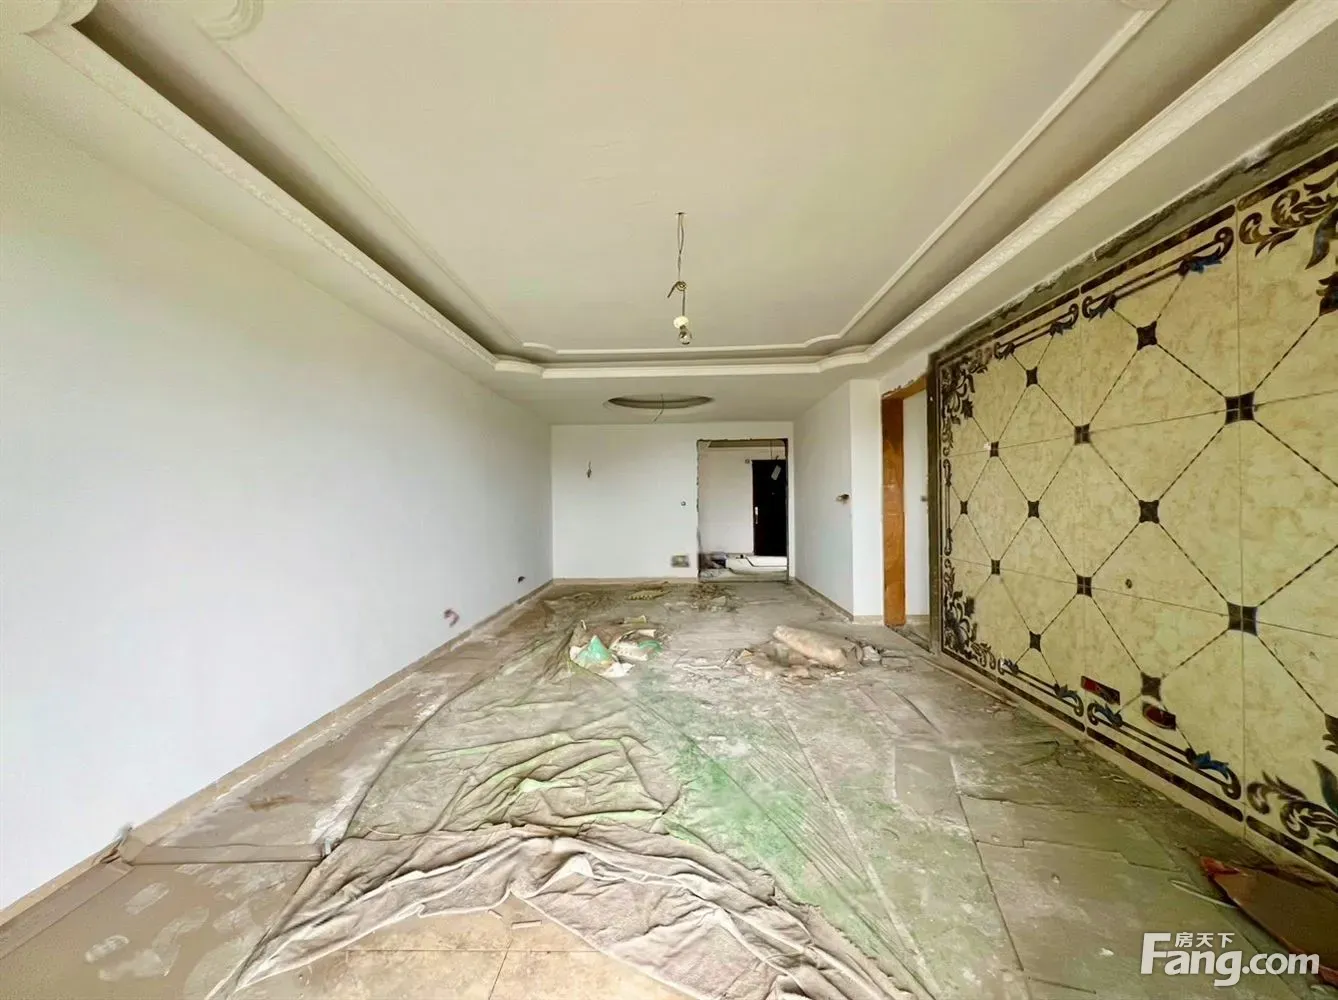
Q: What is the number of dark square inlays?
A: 13